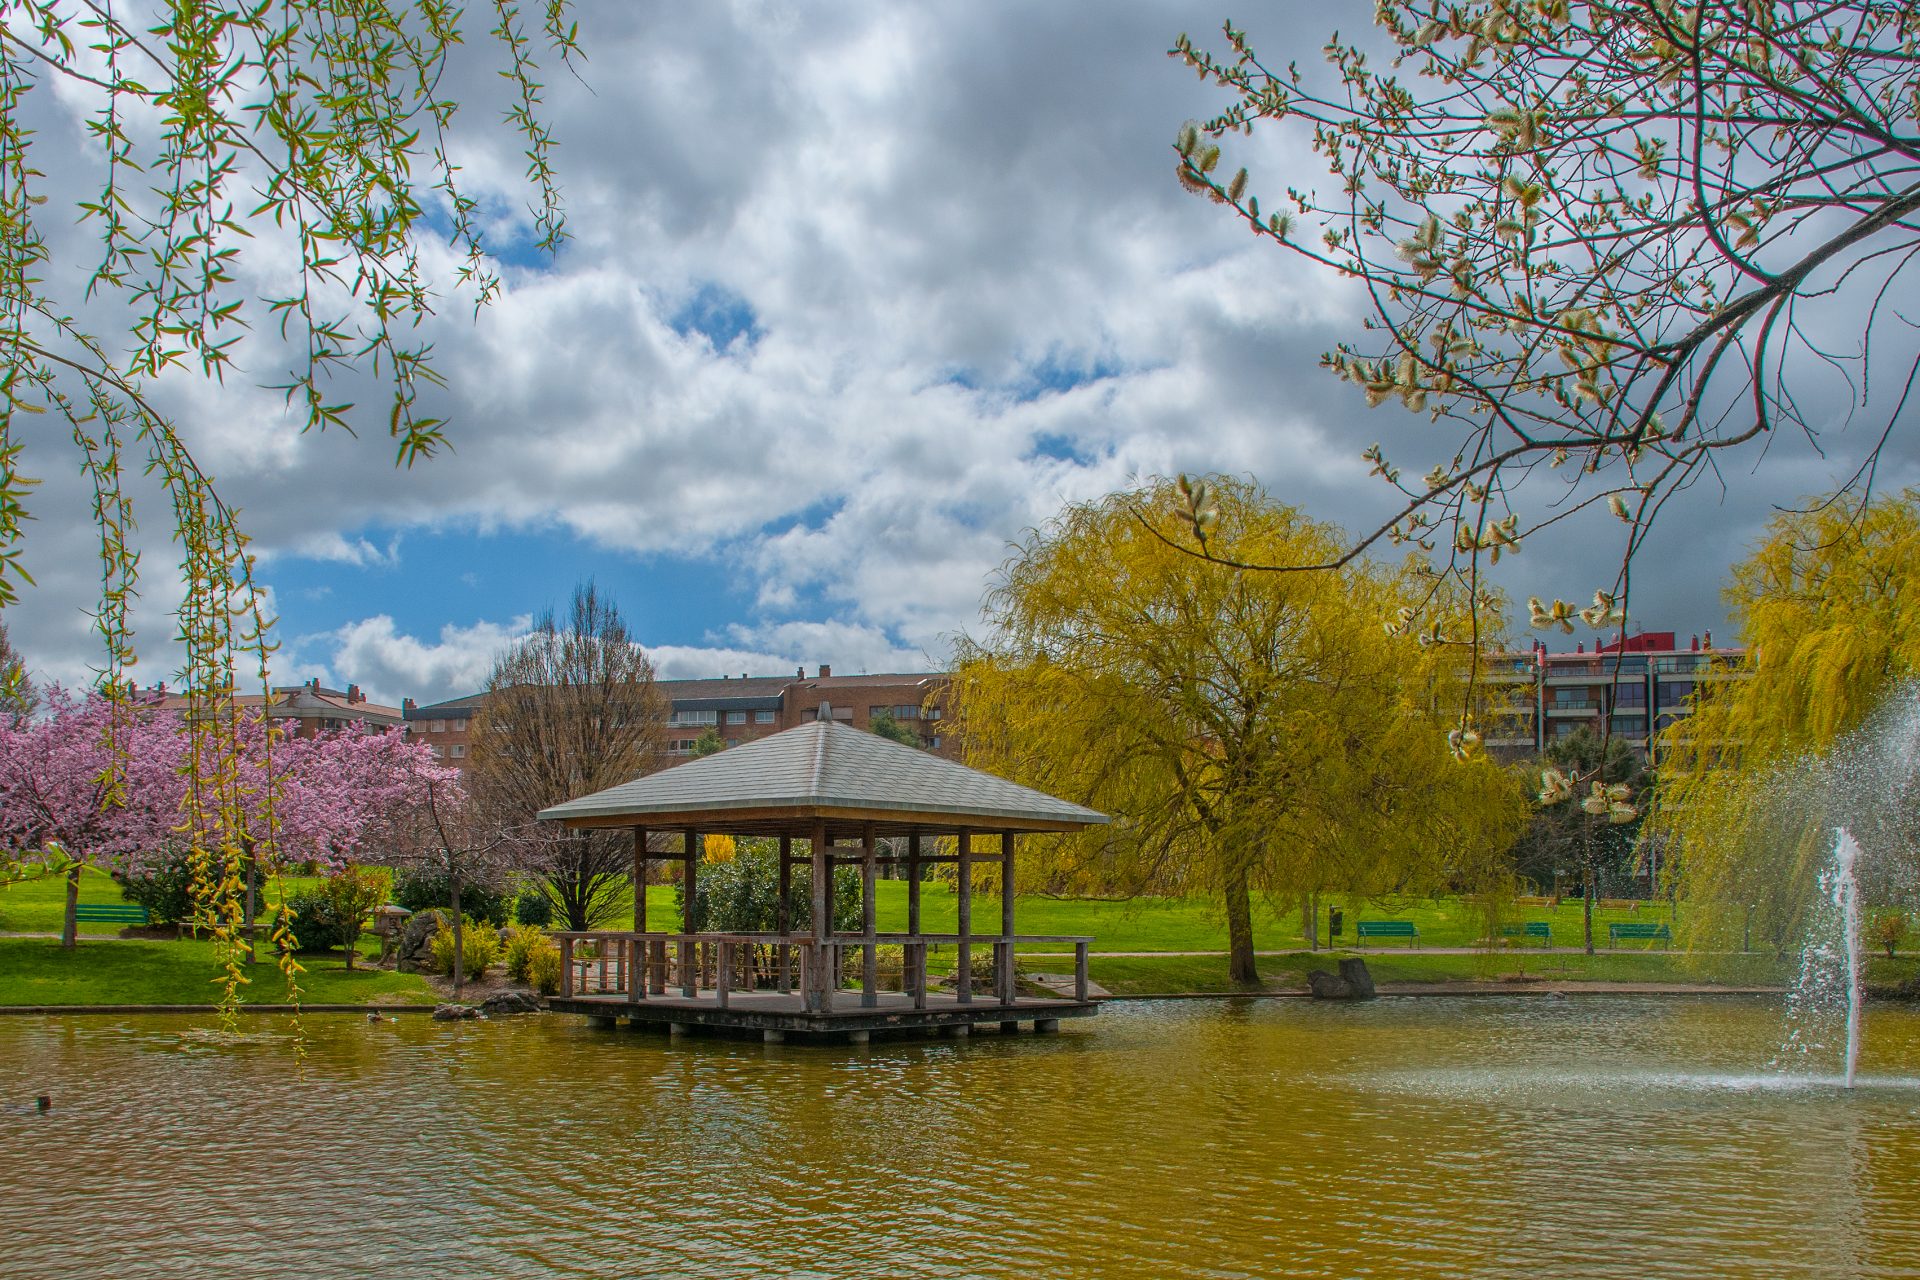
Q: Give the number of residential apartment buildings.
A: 3